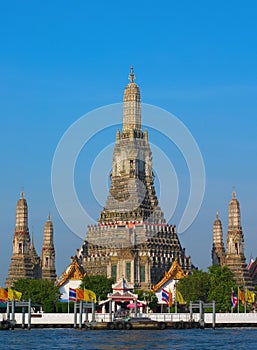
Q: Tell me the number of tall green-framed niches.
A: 3